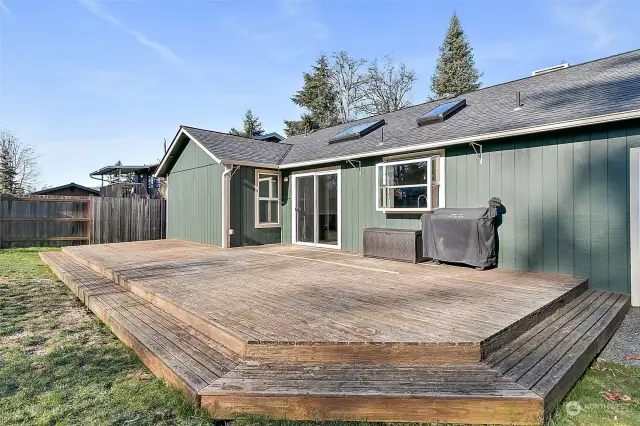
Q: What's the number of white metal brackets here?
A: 3